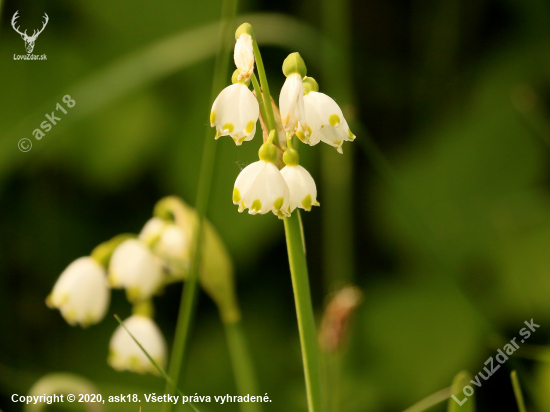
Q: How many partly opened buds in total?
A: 2